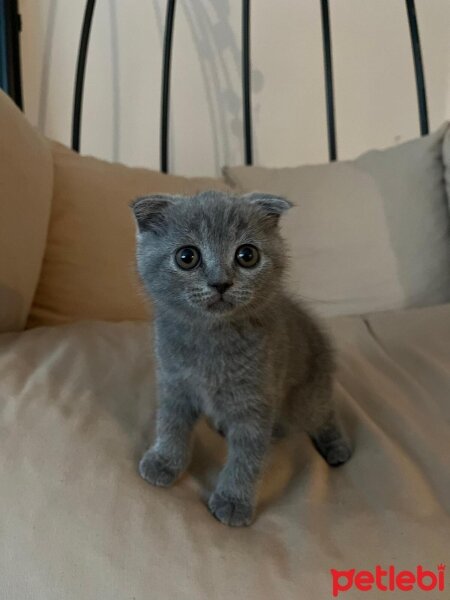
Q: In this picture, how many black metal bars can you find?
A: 5